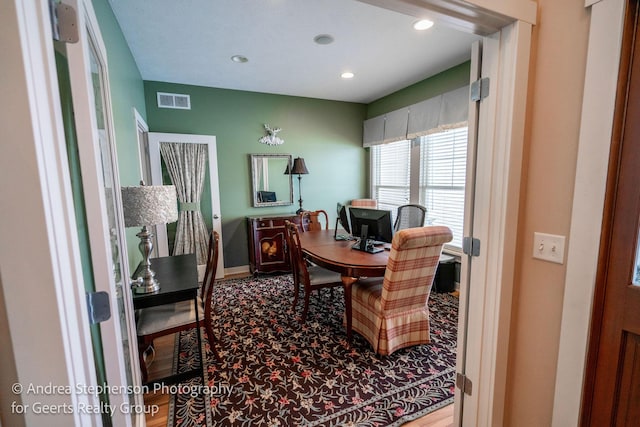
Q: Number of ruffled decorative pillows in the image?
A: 0